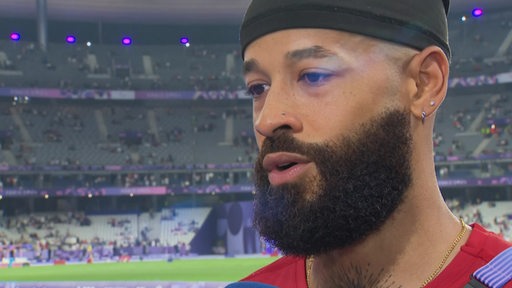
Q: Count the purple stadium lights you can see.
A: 5